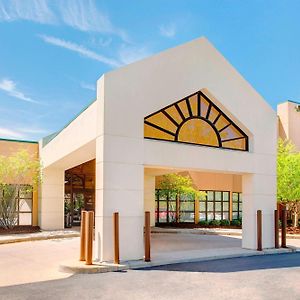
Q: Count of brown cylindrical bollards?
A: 7